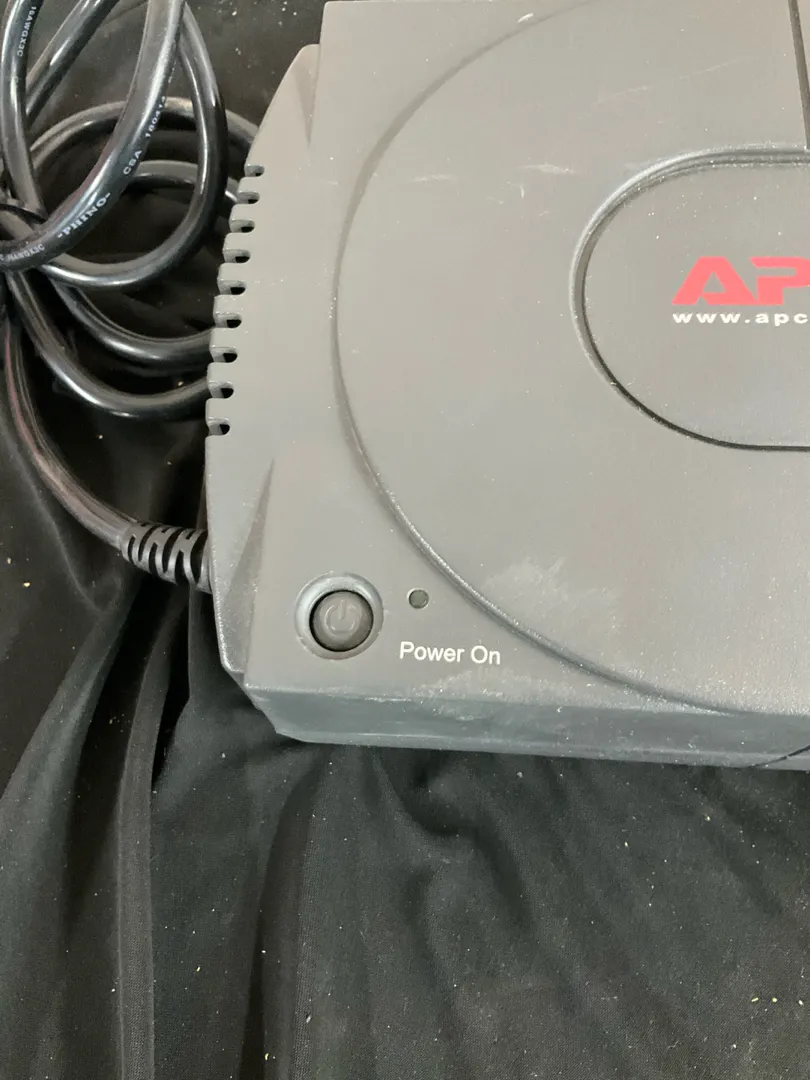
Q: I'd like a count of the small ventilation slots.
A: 9